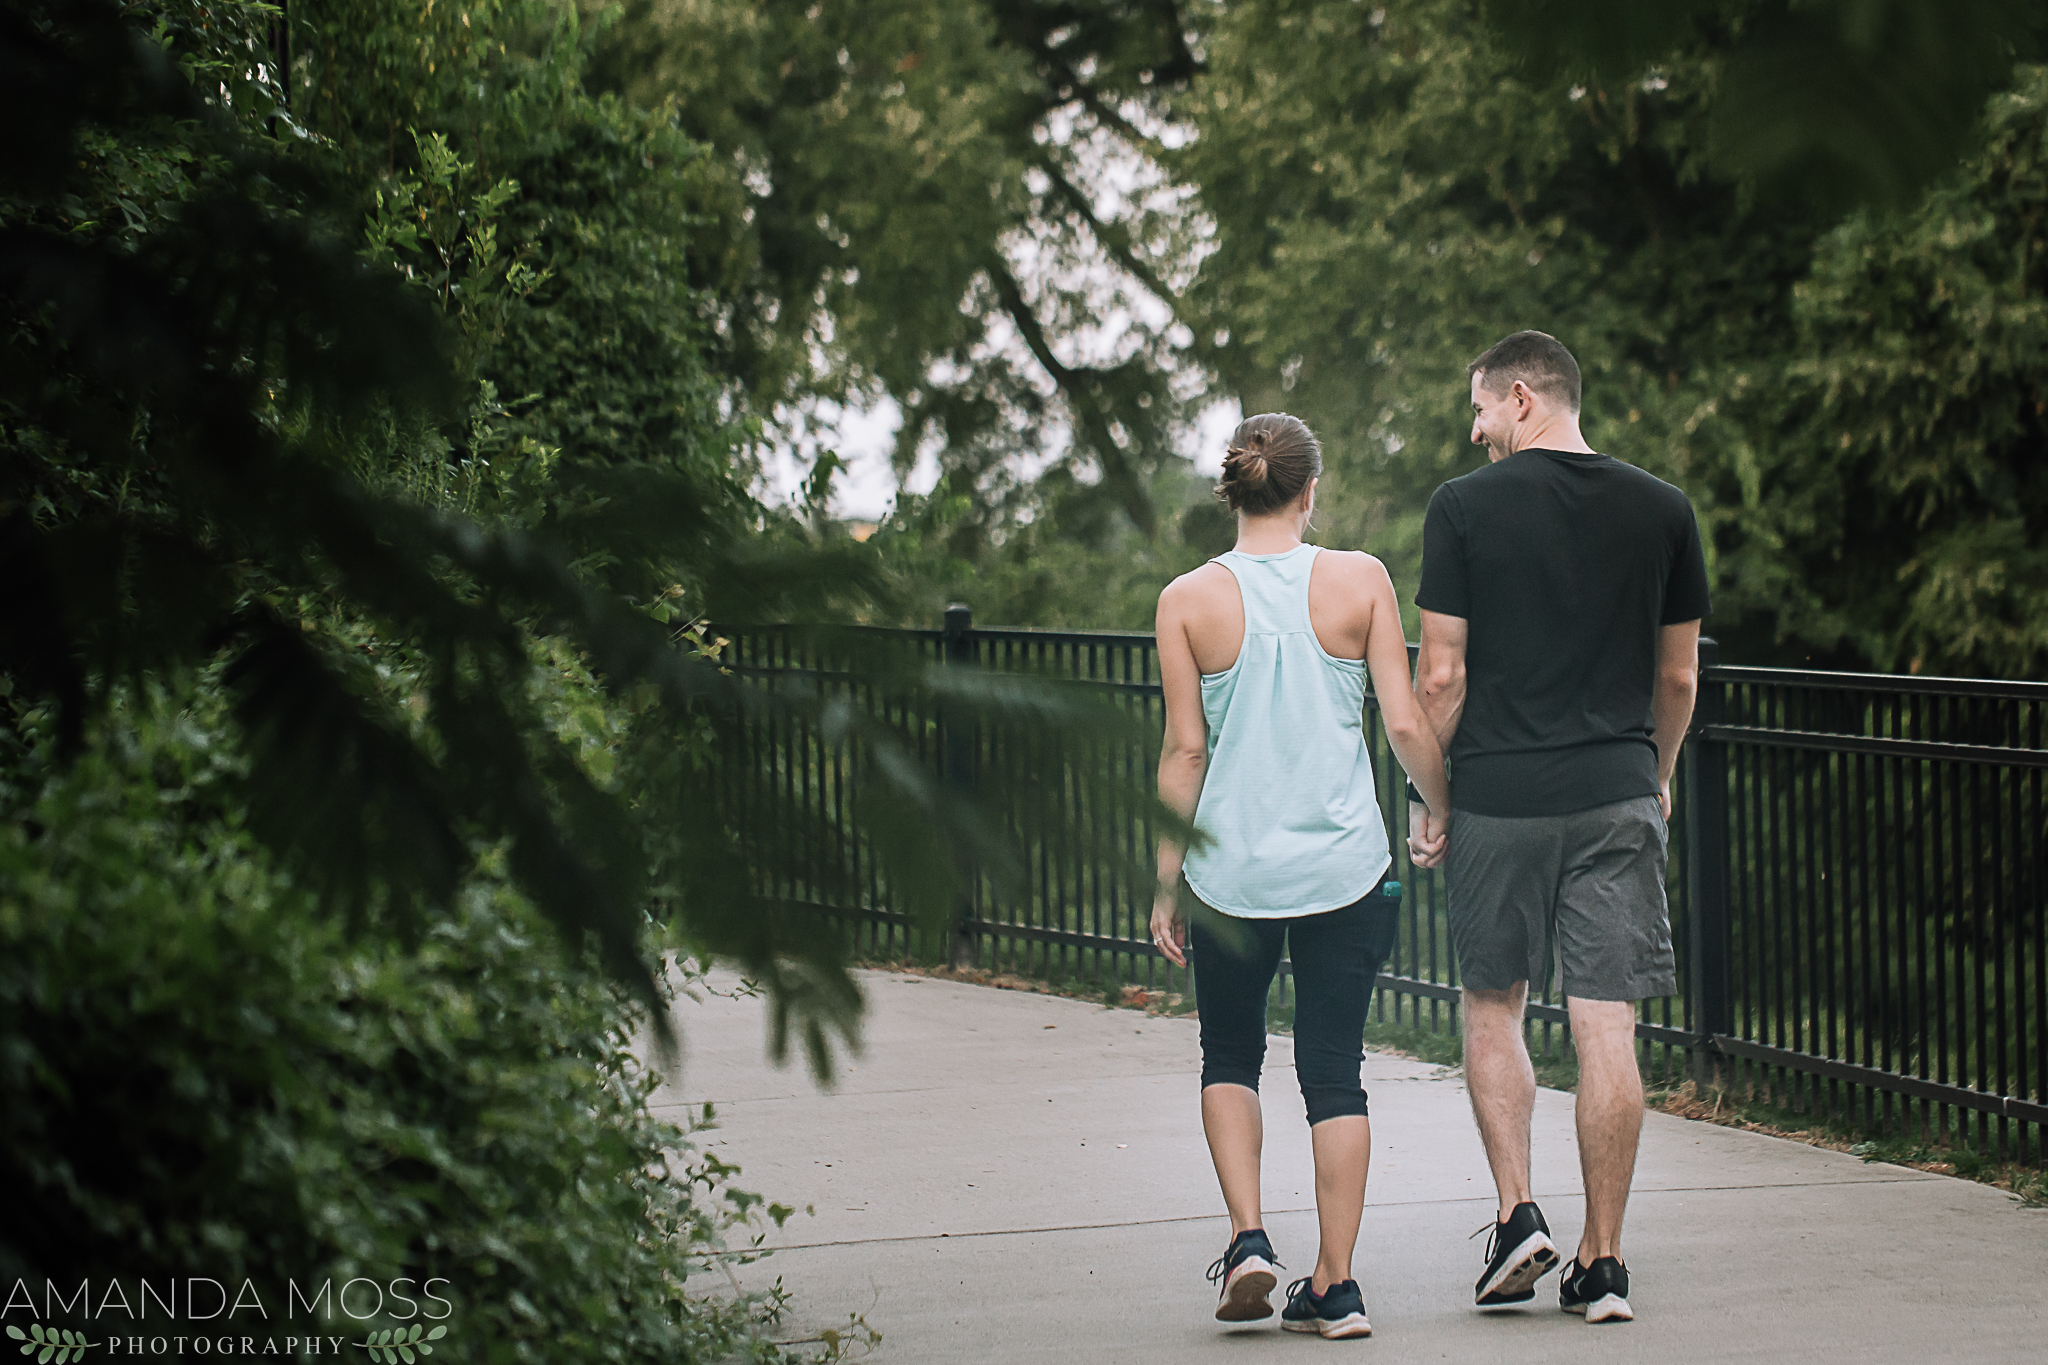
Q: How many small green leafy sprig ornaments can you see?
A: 2